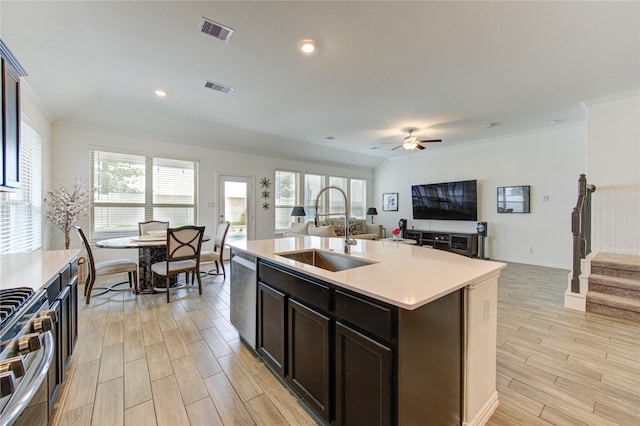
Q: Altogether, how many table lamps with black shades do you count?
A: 2